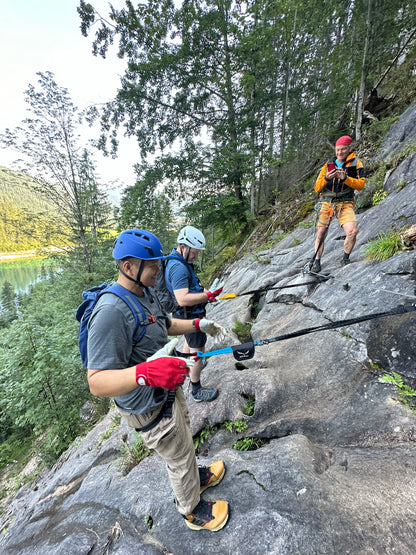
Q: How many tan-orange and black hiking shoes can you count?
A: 2